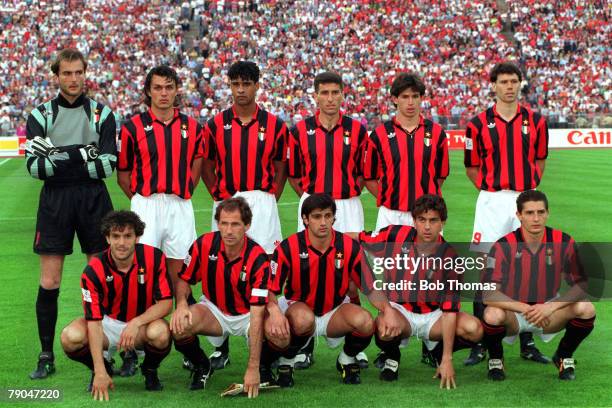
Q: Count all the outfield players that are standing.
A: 5